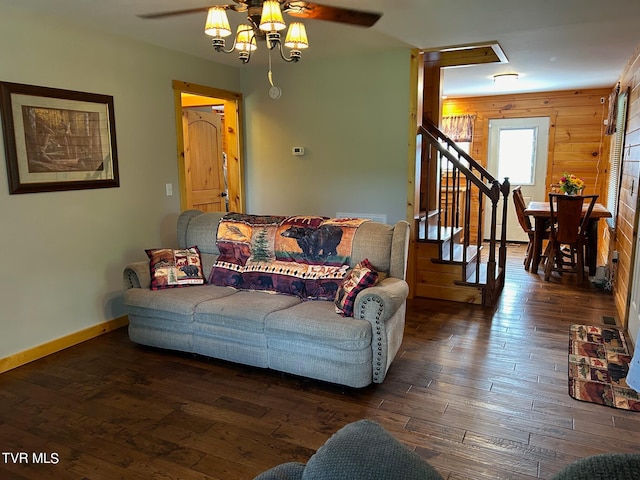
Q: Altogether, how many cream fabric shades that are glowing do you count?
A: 4